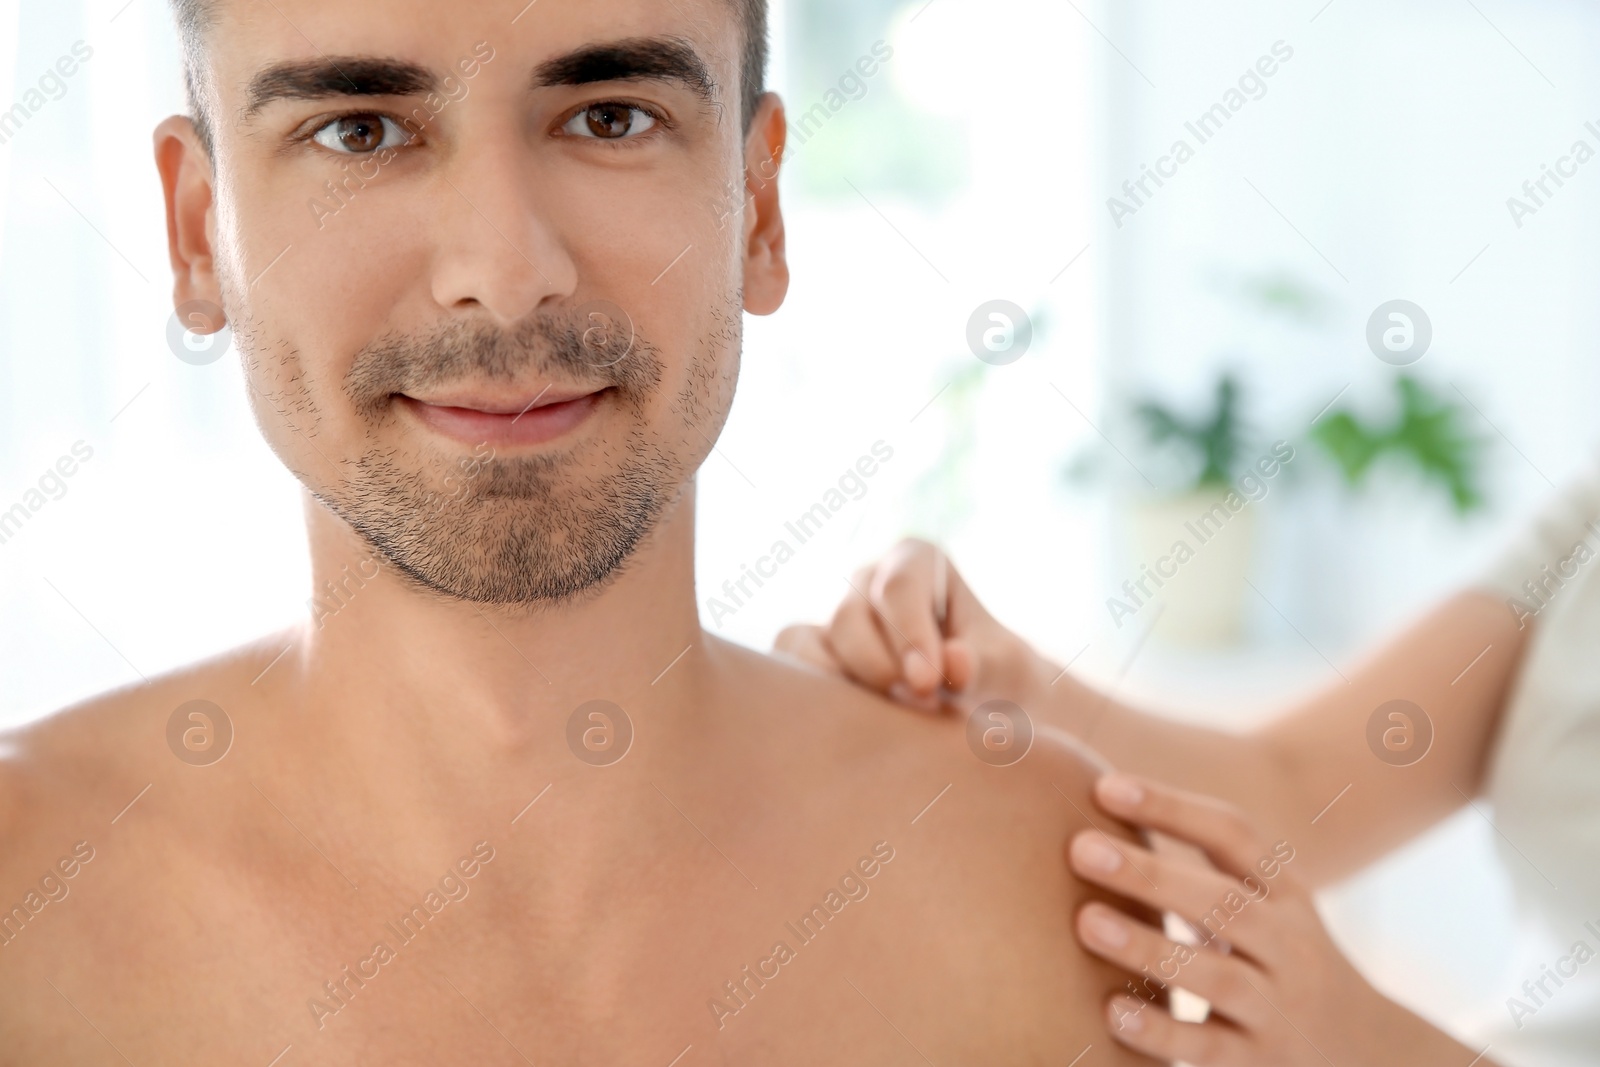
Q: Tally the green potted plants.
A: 2